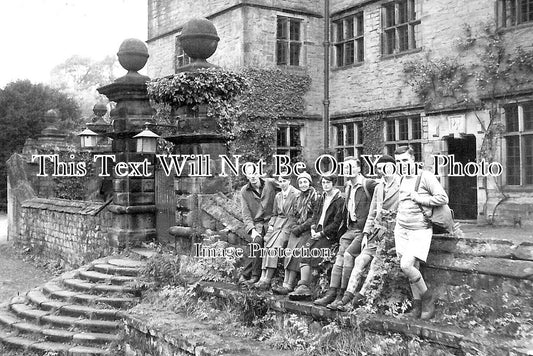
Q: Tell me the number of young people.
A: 7